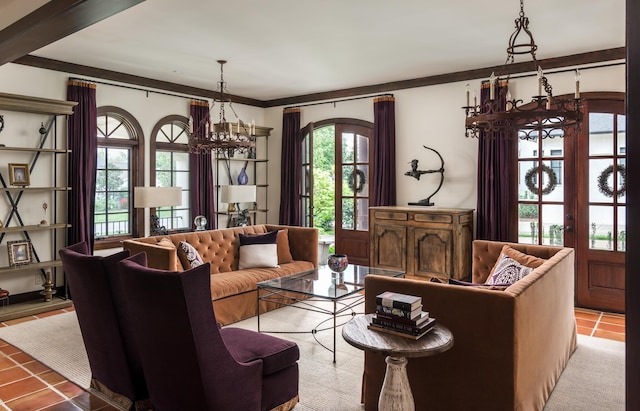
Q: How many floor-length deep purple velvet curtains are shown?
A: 5